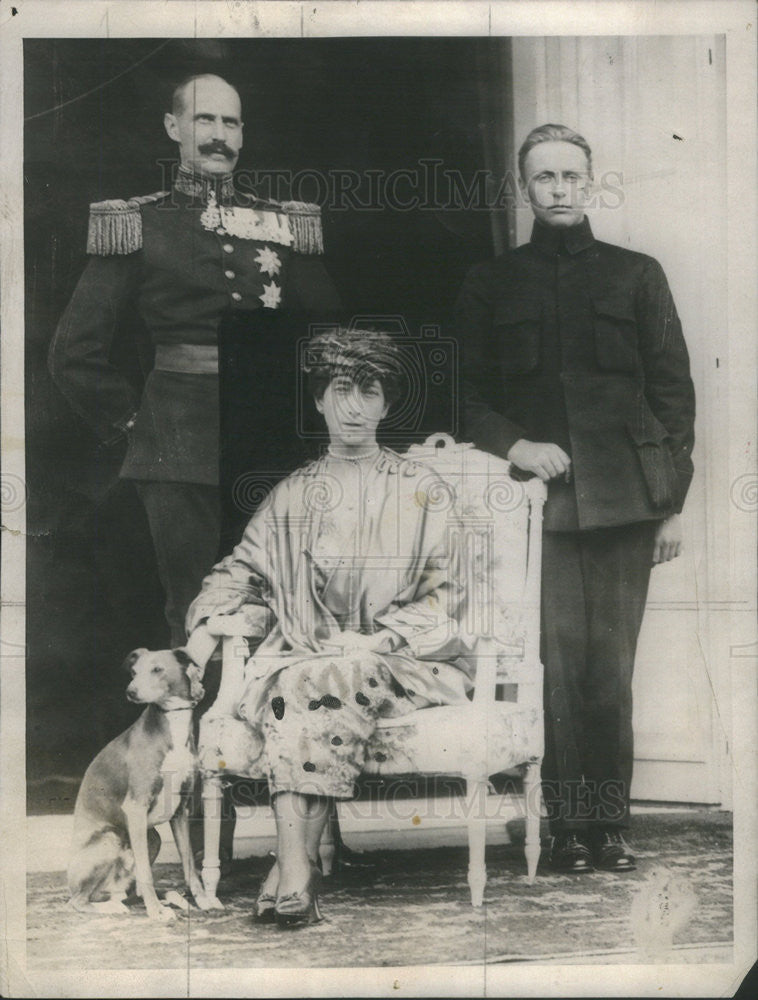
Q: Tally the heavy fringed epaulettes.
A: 2